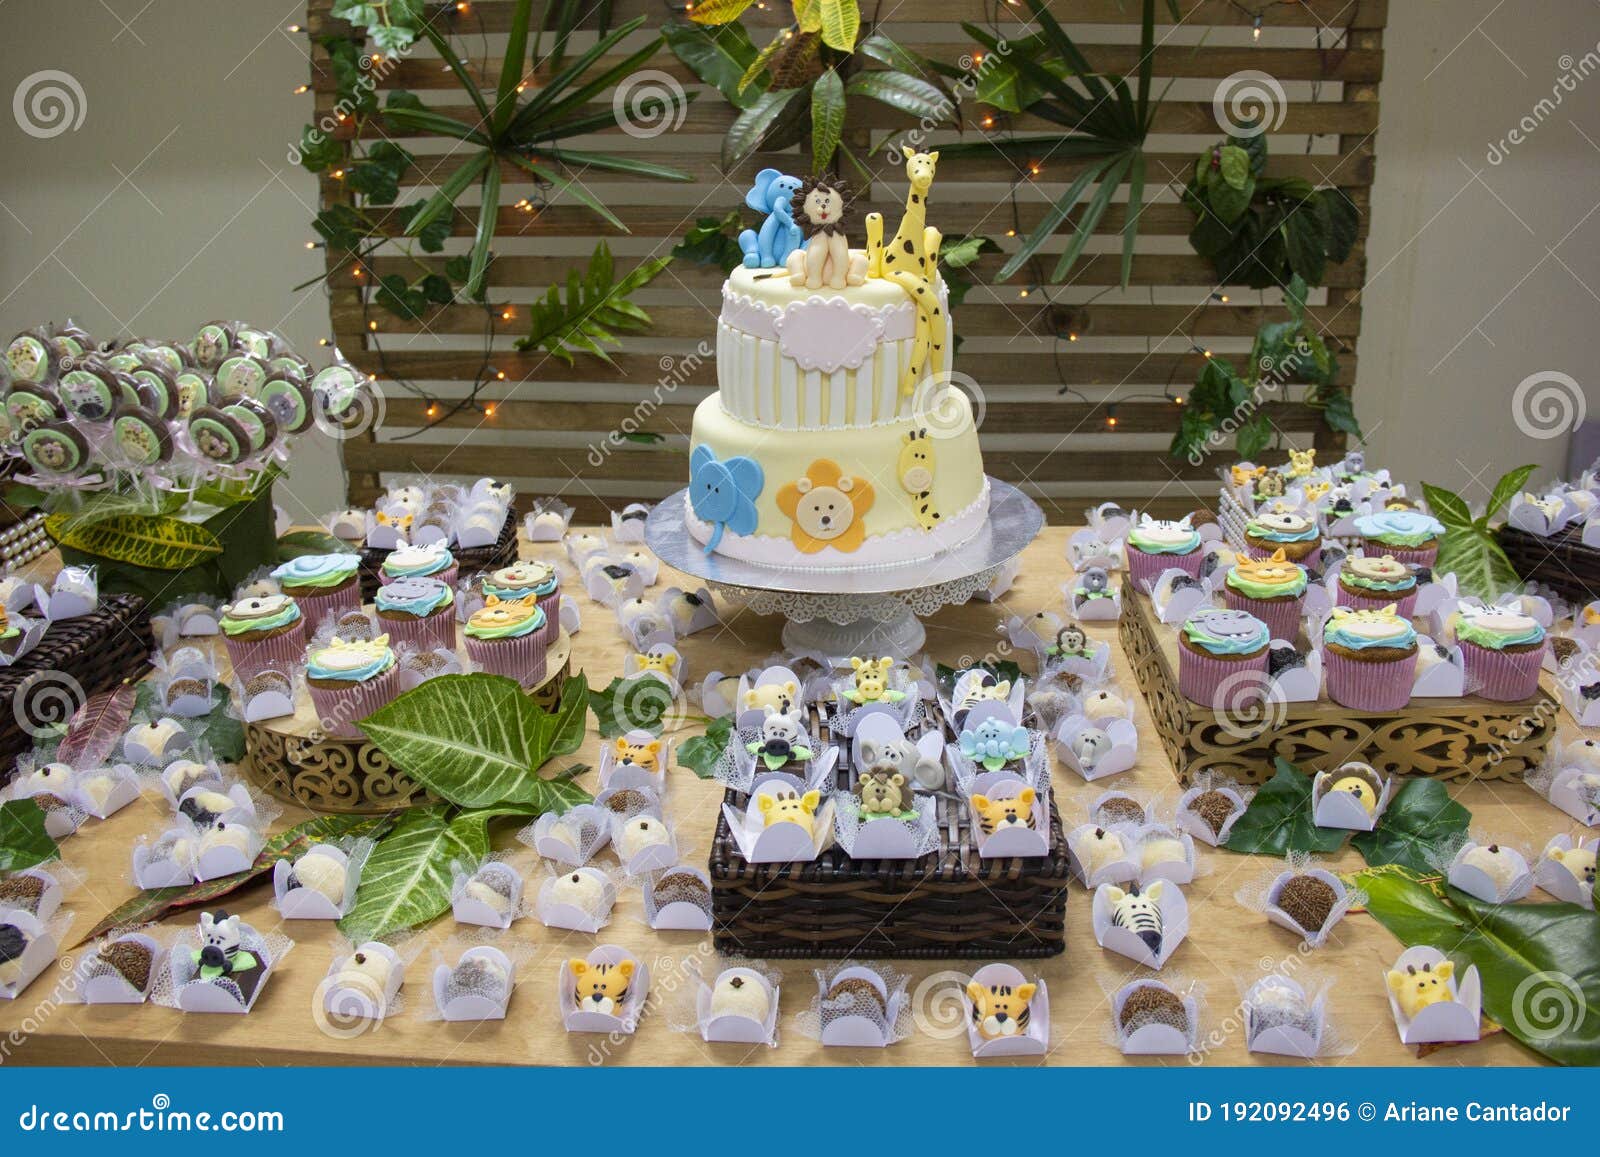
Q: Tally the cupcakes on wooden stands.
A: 15